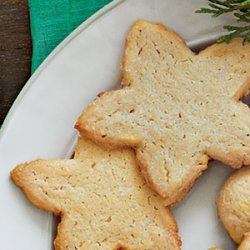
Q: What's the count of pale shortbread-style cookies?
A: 3